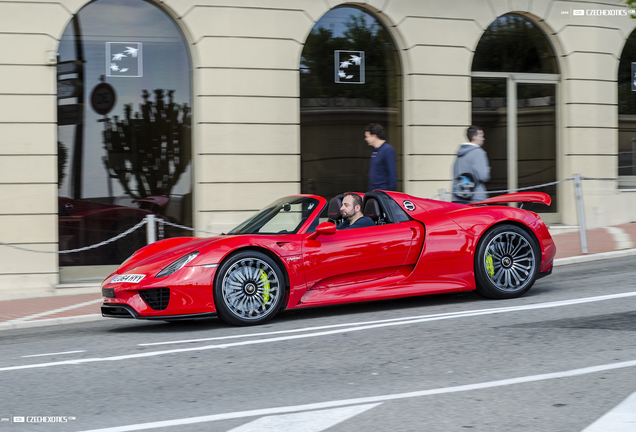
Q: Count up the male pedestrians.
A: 2